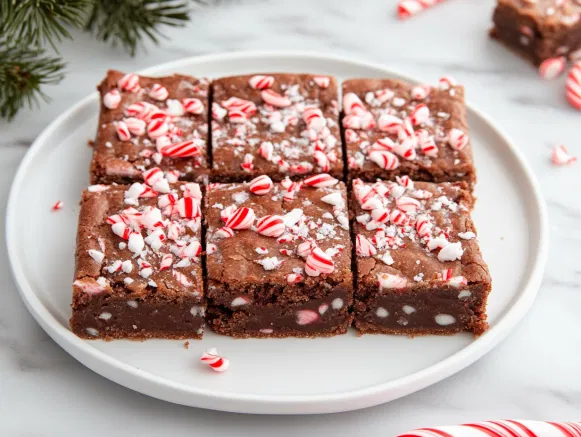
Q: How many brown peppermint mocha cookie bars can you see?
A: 7